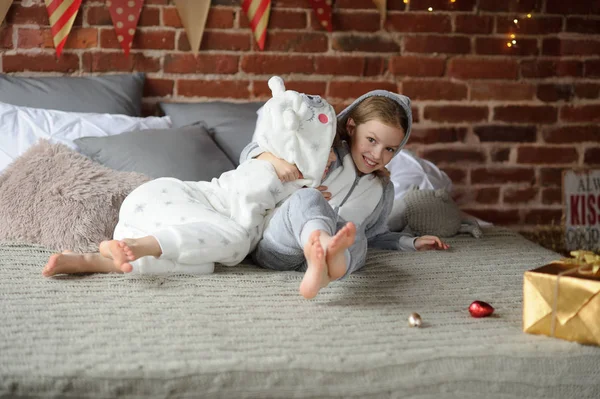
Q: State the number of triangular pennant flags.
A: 7